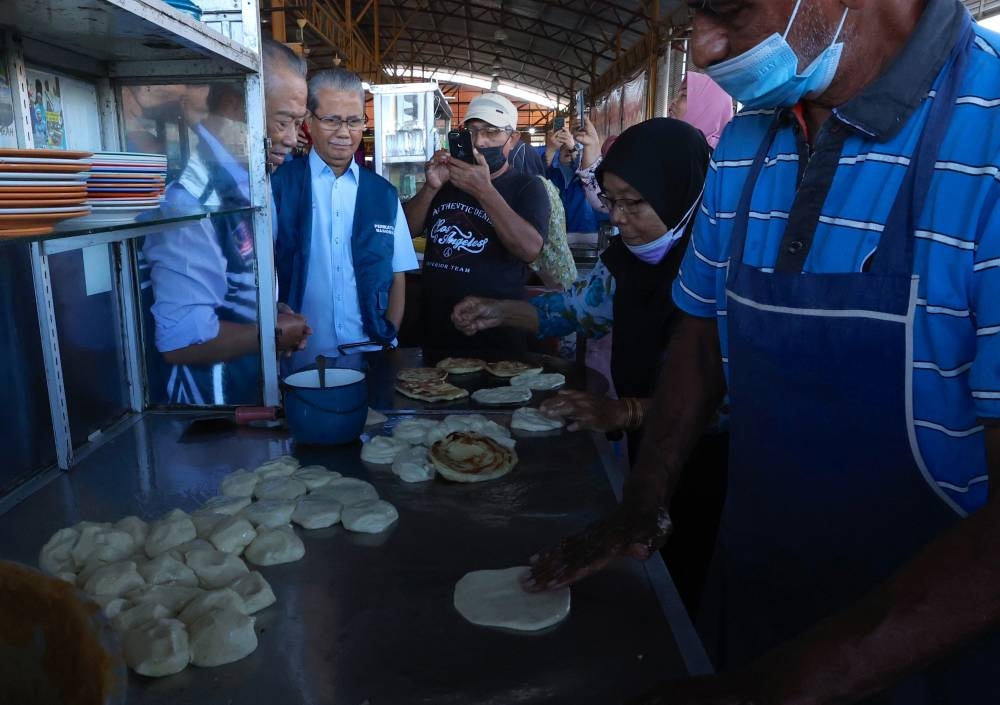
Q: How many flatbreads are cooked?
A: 5